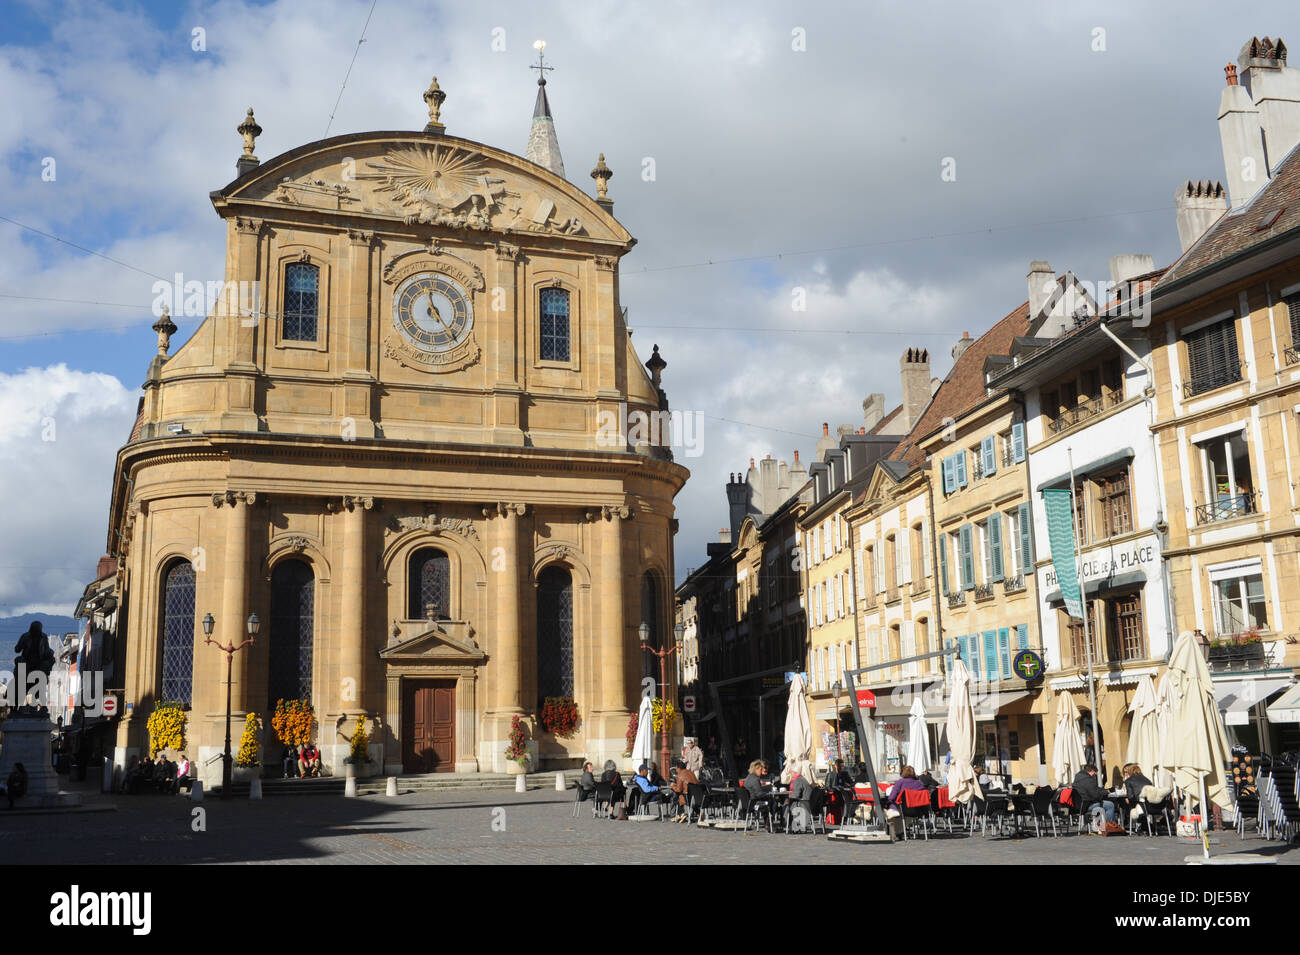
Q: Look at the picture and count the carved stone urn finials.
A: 5